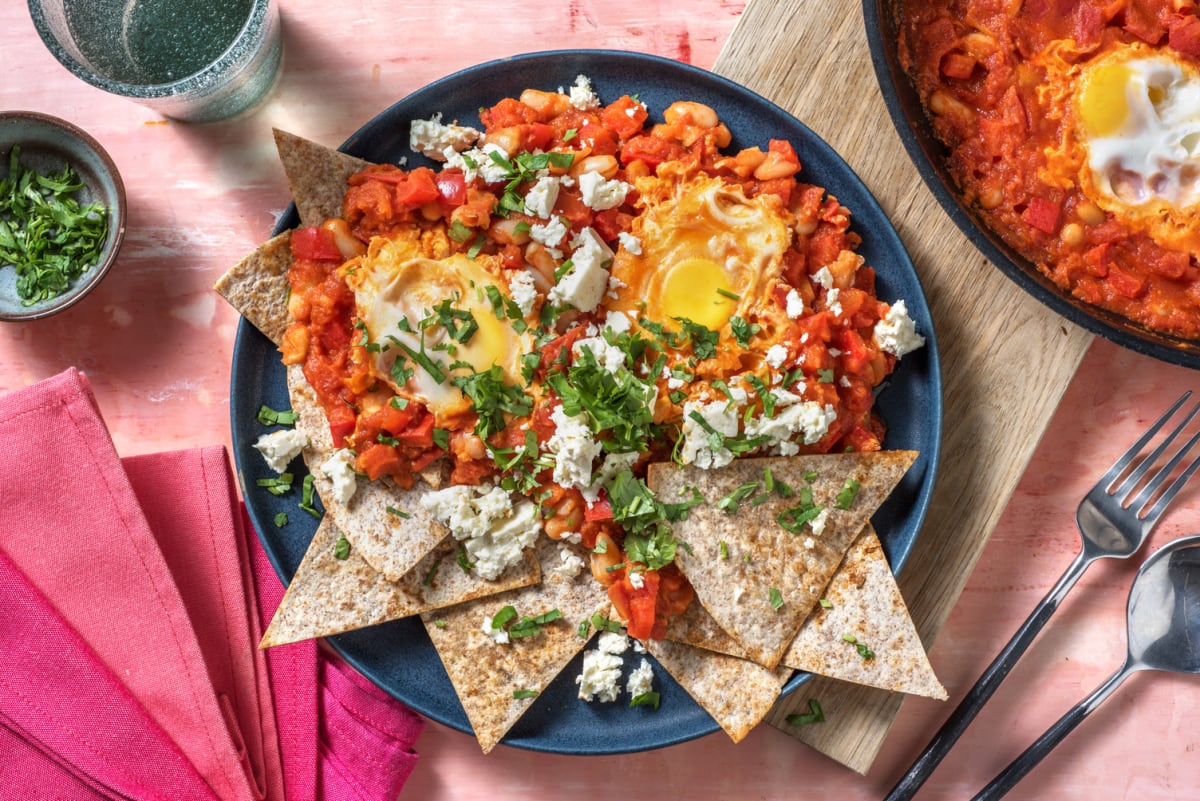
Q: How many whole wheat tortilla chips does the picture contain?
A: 8